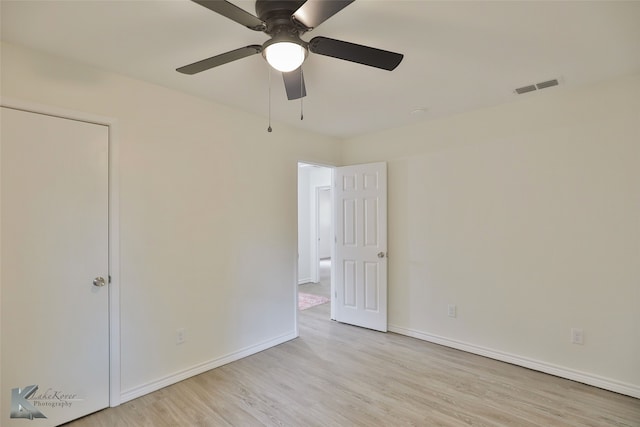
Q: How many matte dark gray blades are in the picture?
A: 5